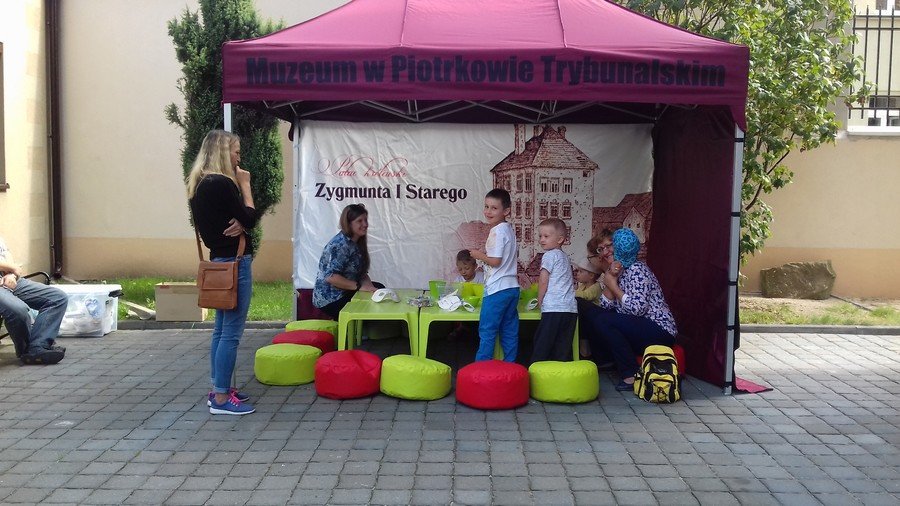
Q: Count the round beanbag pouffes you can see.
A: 8